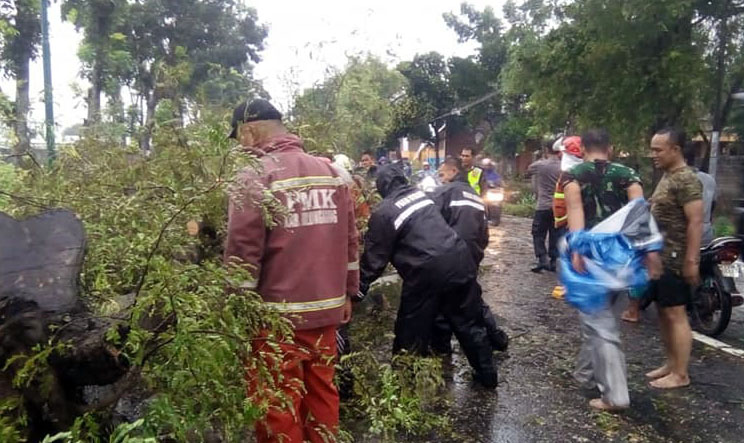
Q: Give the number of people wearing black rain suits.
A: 2